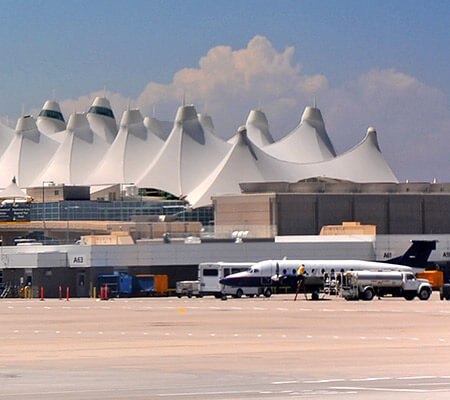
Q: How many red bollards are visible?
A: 5